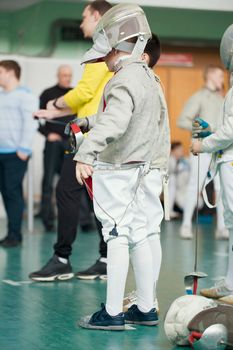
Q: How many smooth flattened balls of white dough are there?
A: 0